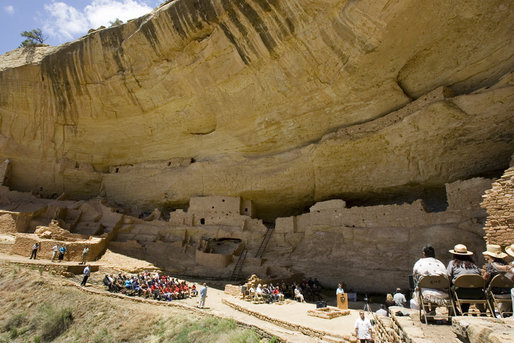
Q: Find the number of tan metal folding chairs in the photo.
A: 3